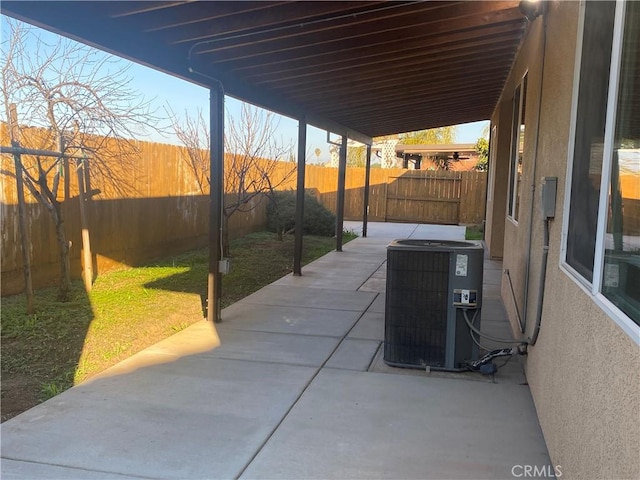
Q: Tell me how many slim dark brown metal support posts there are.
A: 4